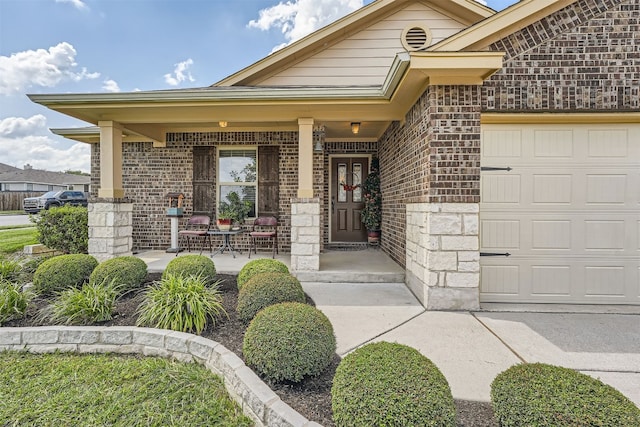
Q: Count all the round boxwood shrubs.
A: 8